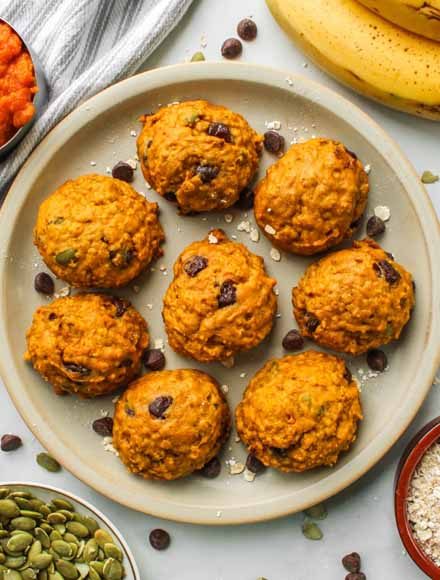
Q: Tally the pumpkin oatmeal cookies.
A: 8